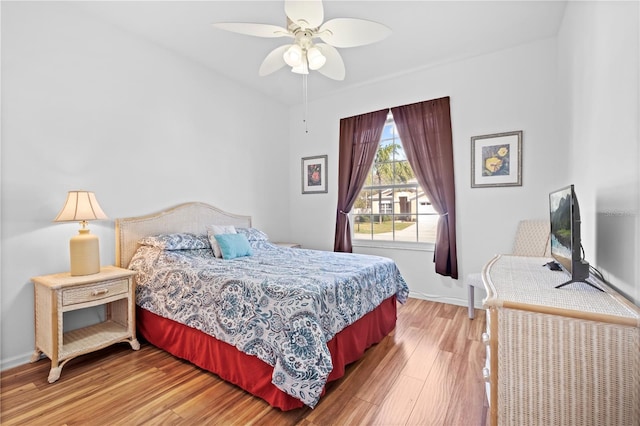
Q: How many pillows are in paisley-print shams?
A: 2